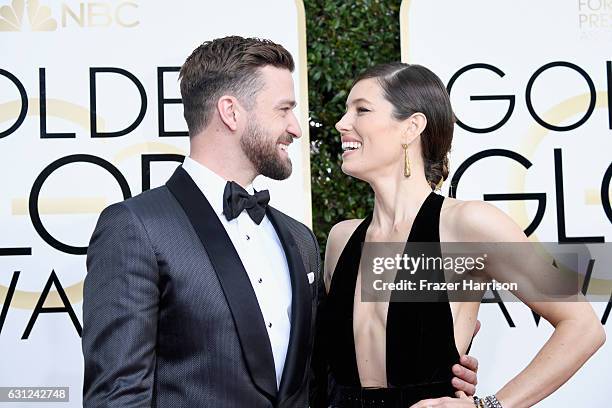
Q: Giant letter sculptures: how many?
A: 0